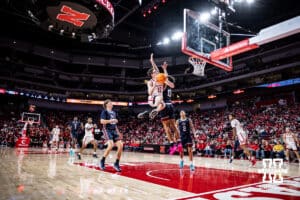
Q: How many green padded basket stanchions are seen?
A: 0